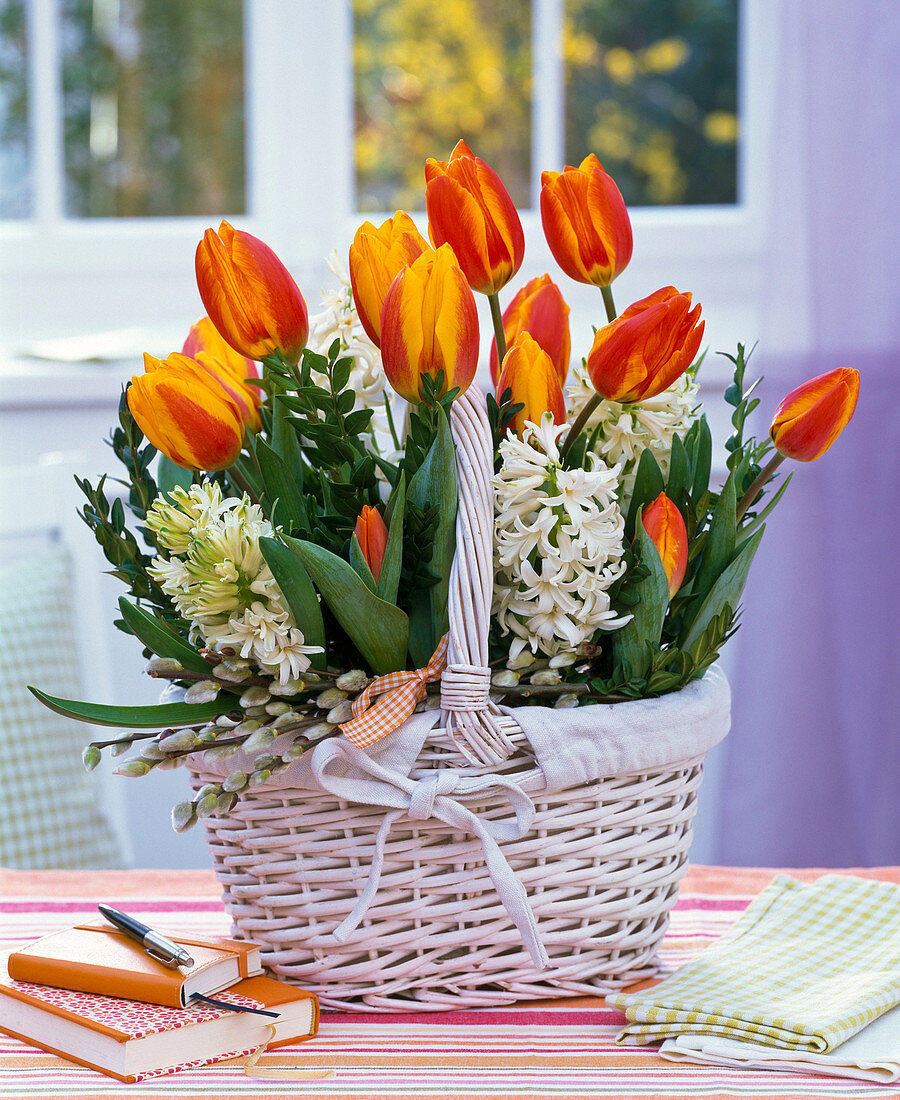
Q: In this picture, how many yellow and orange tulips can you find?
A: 13